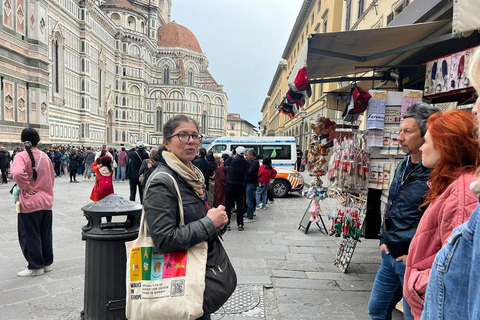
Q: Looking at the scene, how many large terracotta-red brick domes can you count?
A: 1